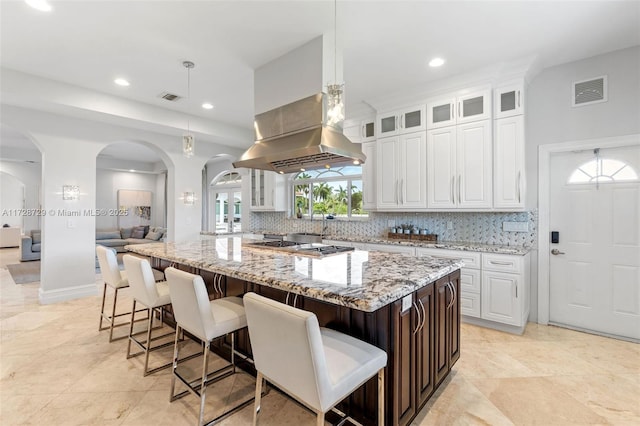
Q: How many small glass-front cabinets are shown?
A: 6